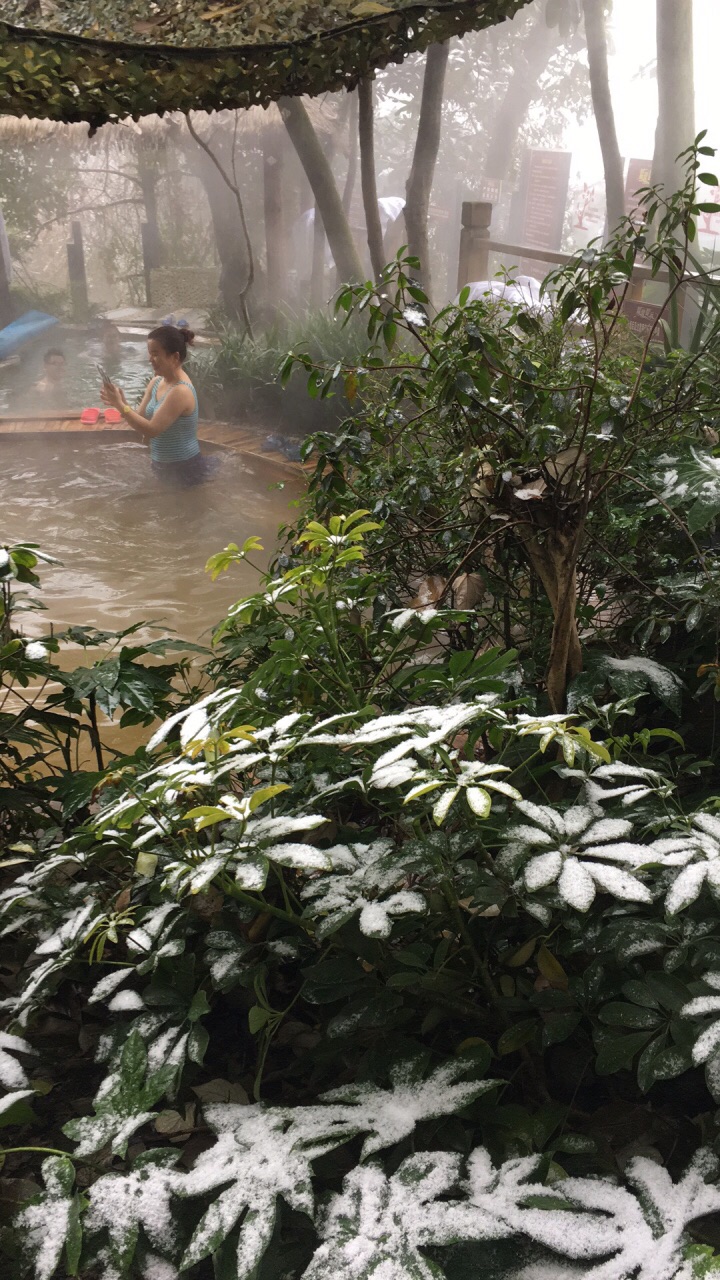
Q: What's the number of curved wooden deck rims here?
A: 1